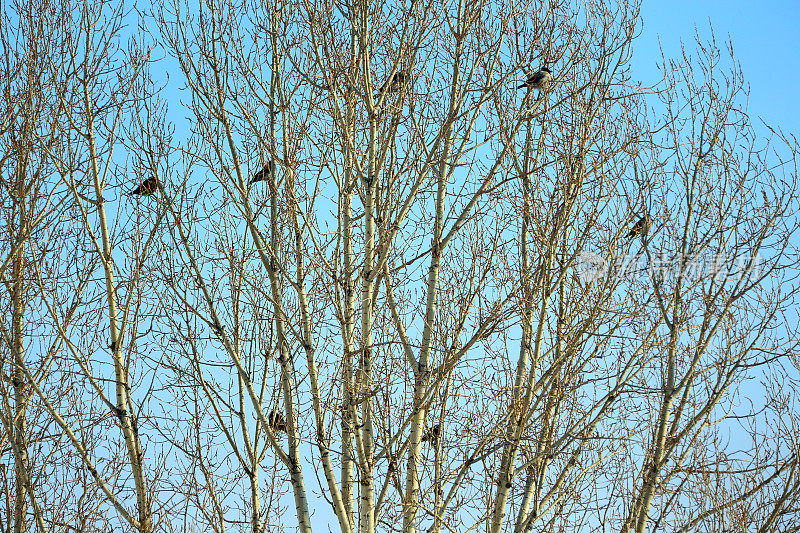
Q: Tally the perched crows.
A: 7